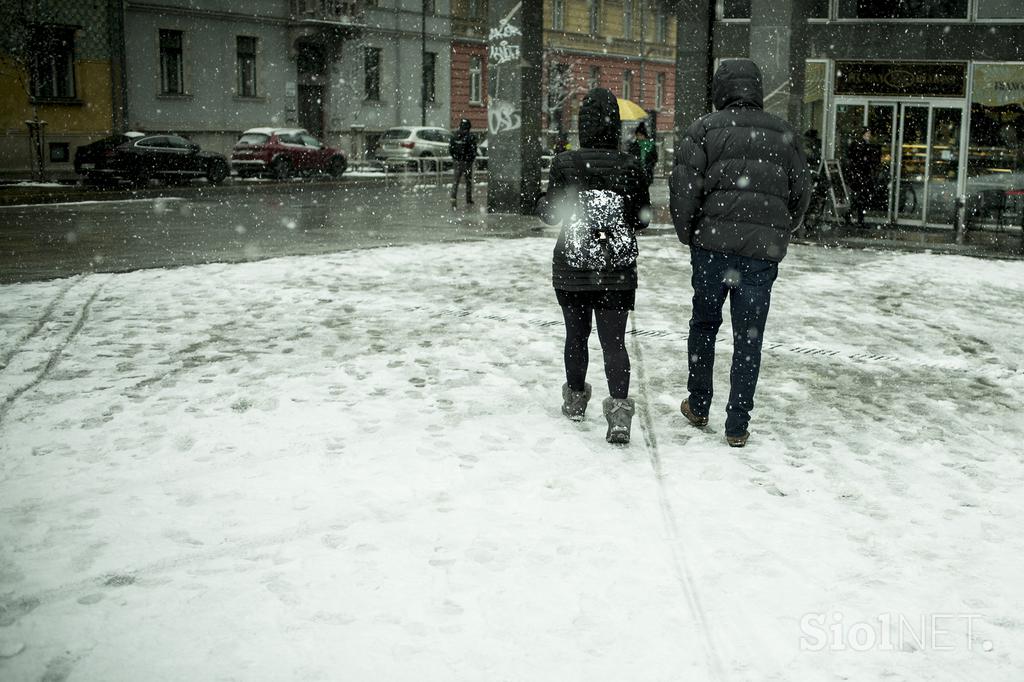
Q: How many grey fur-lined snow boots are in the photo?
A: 2